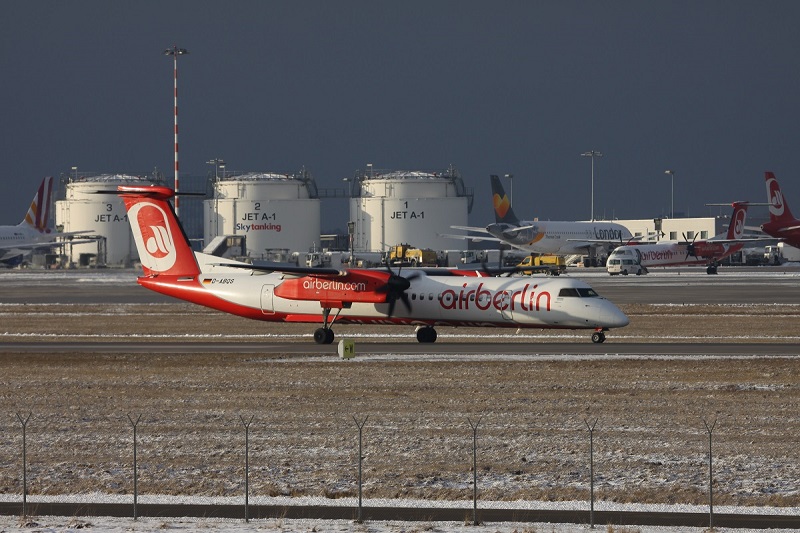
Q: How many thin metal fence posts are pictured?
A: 7